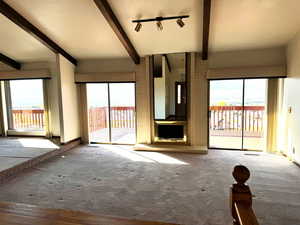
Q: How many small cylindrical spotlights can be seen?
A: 3